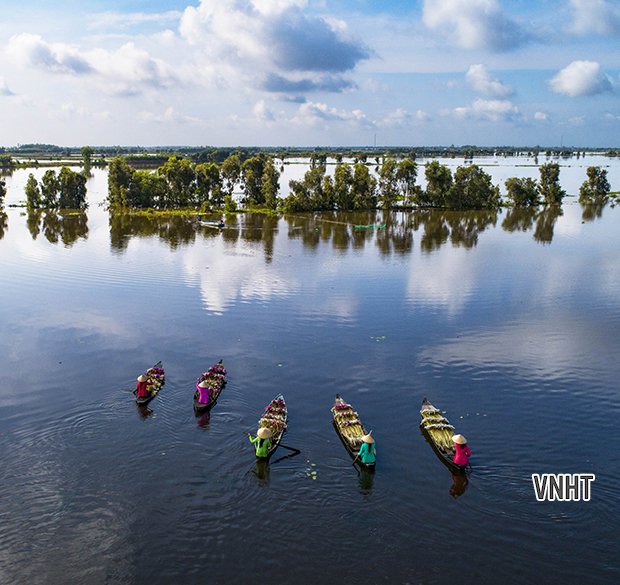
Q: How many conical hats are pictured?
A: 5